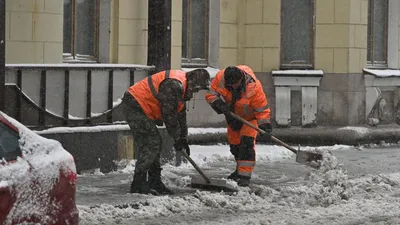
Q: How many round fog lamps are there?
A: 0